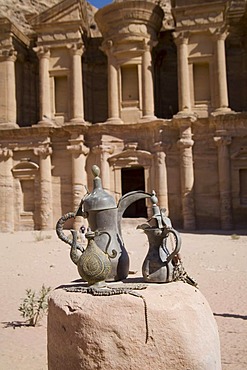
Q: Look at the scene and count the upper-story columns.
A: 7